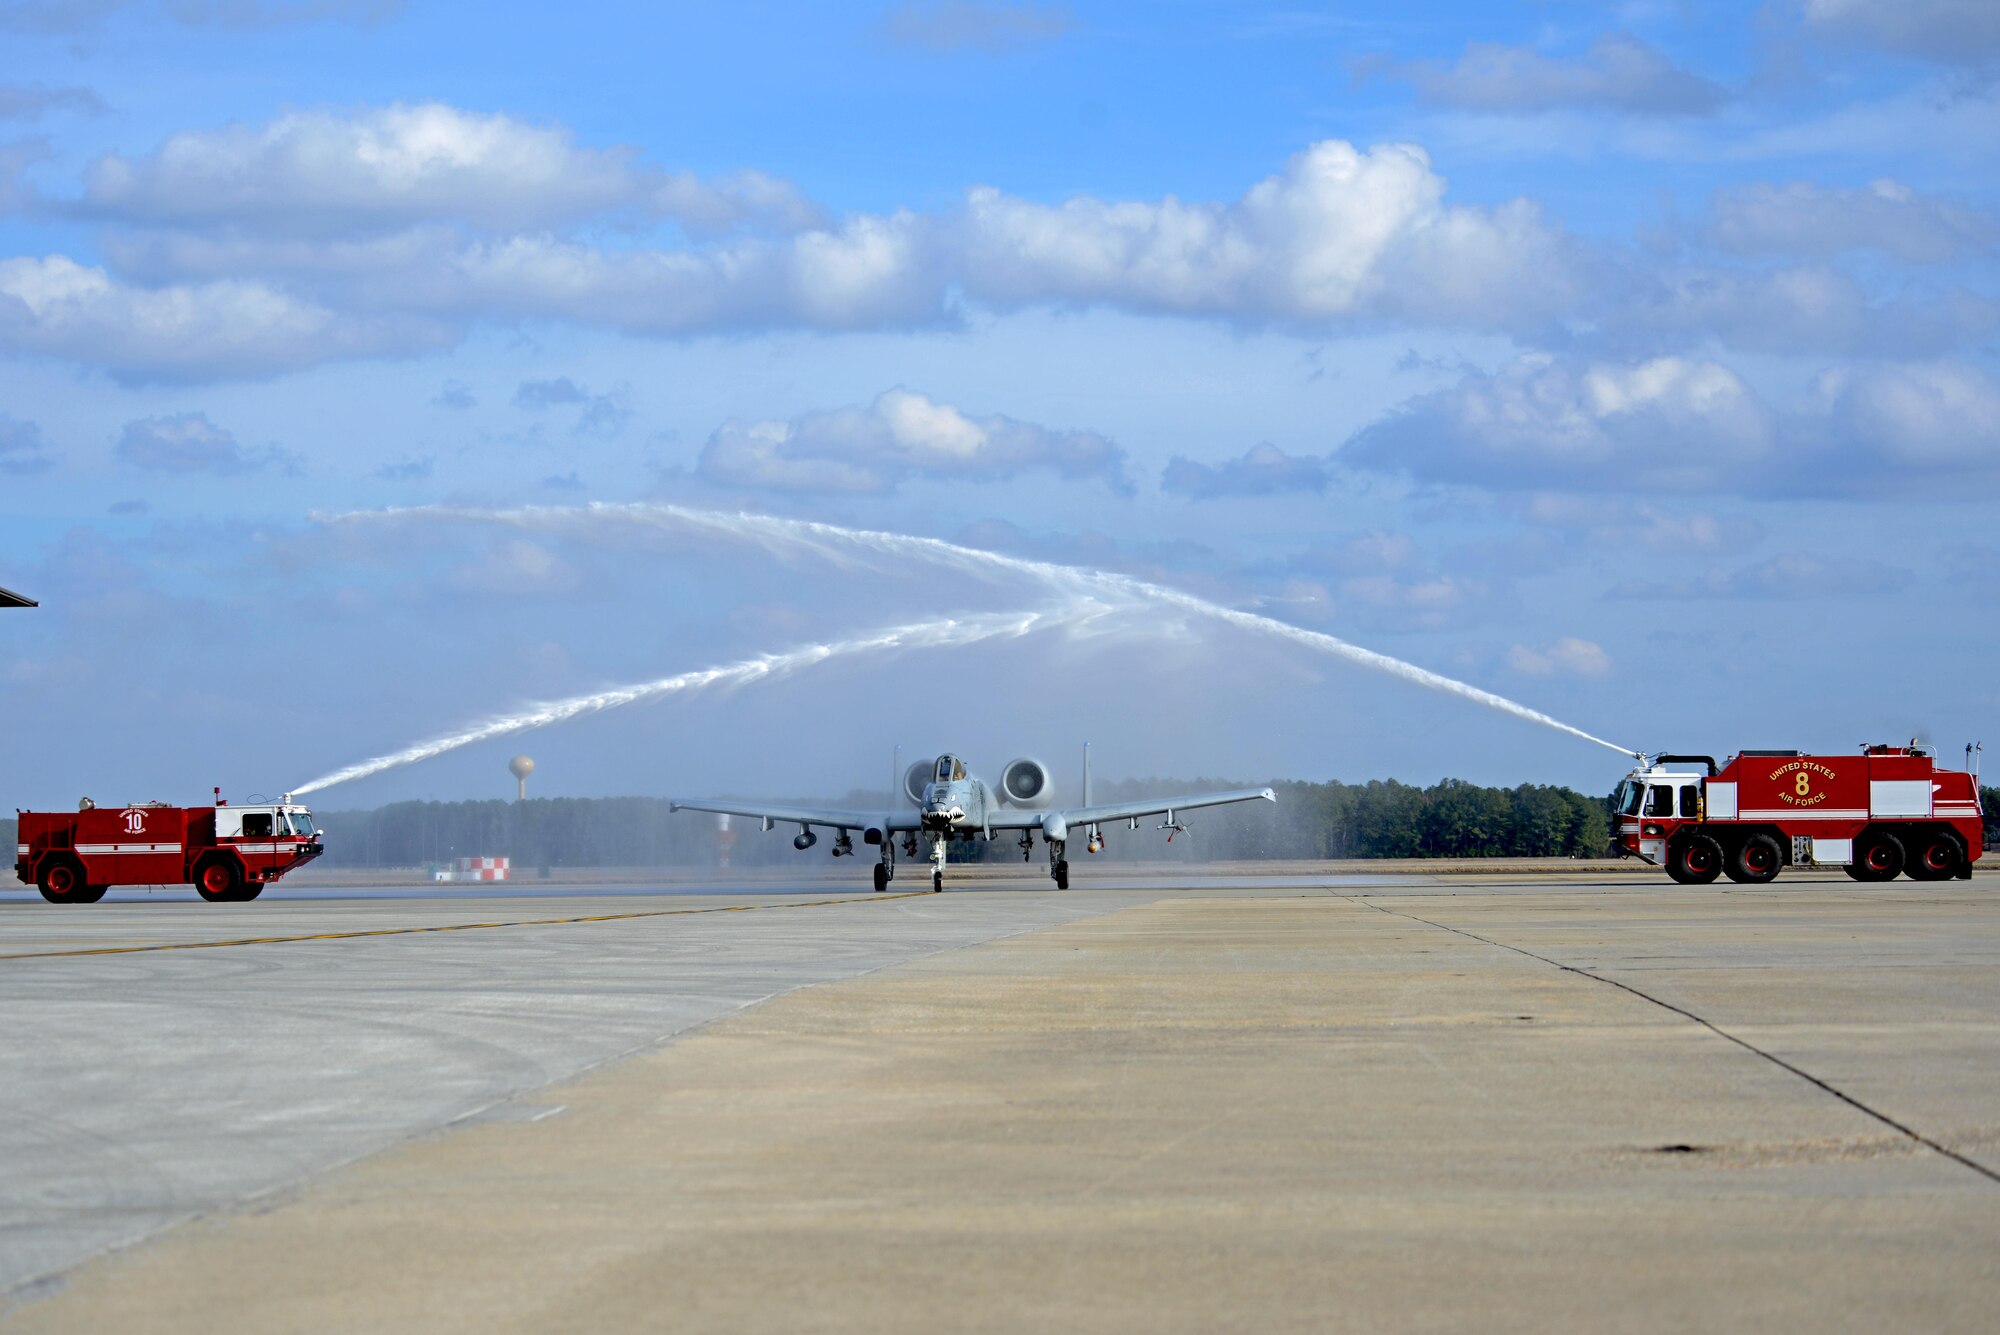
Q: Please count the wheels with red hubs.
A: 6